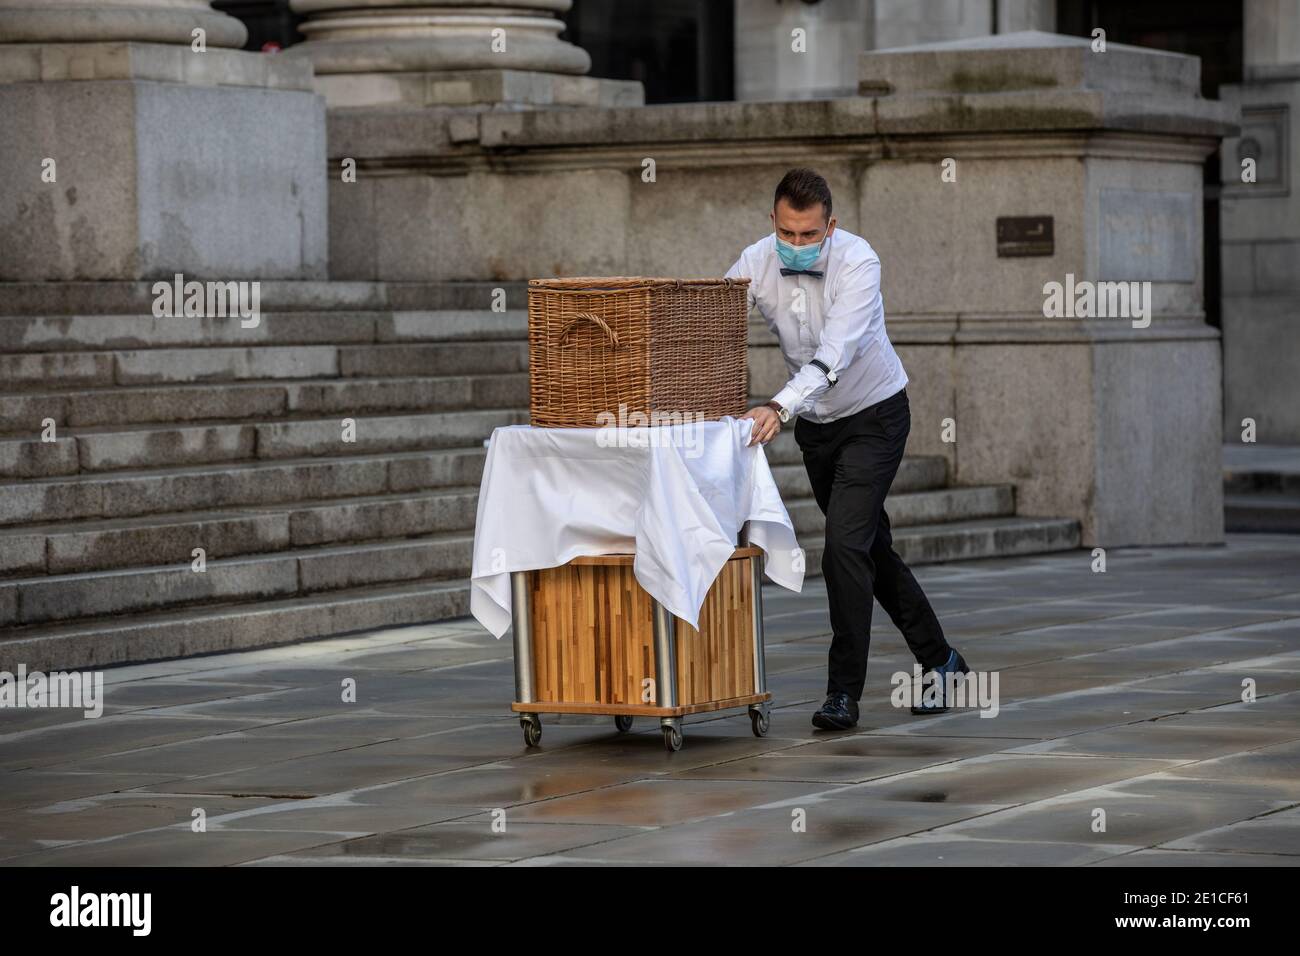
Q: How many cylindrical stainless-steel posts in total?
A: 3